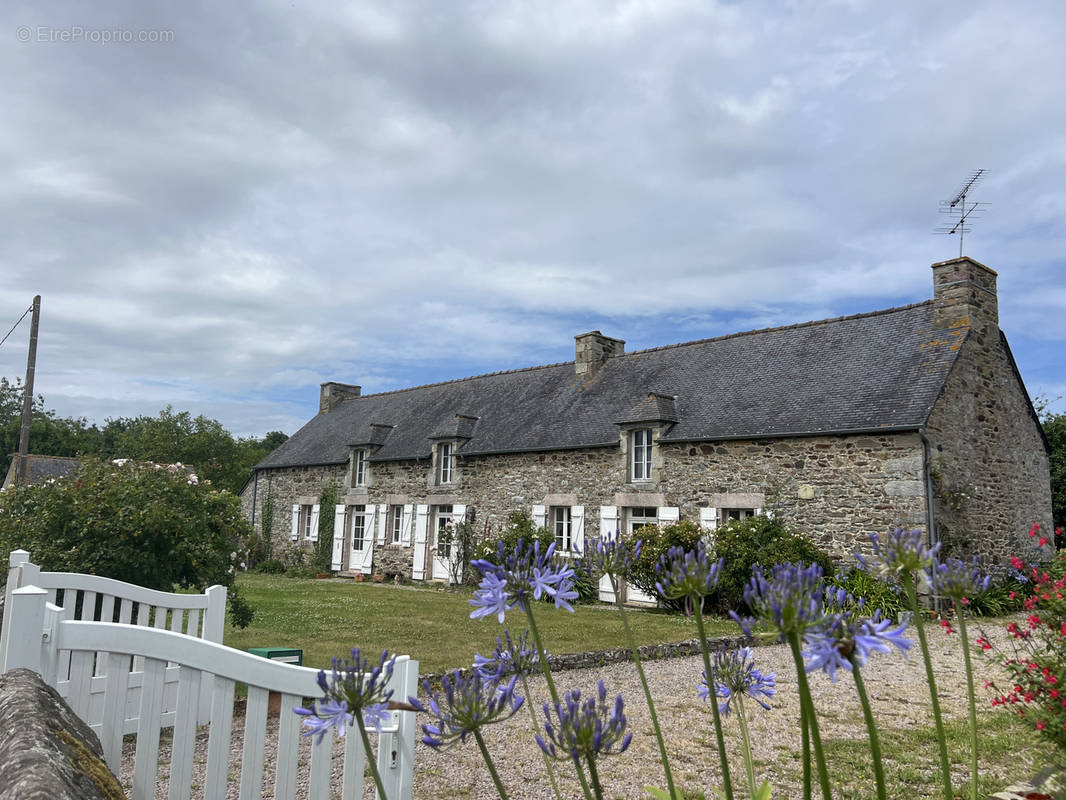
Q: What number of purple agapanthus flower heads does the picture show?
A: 12